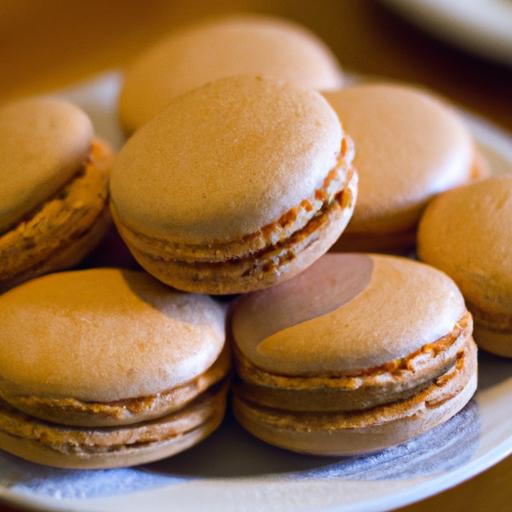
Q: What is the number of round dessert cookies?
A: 7